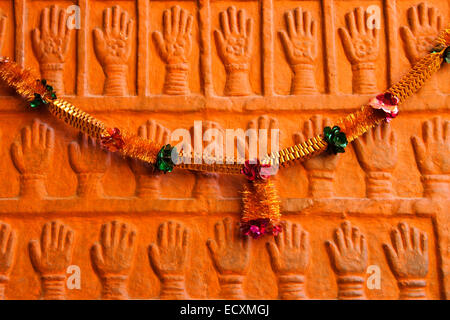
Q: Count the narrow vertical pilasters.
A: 7